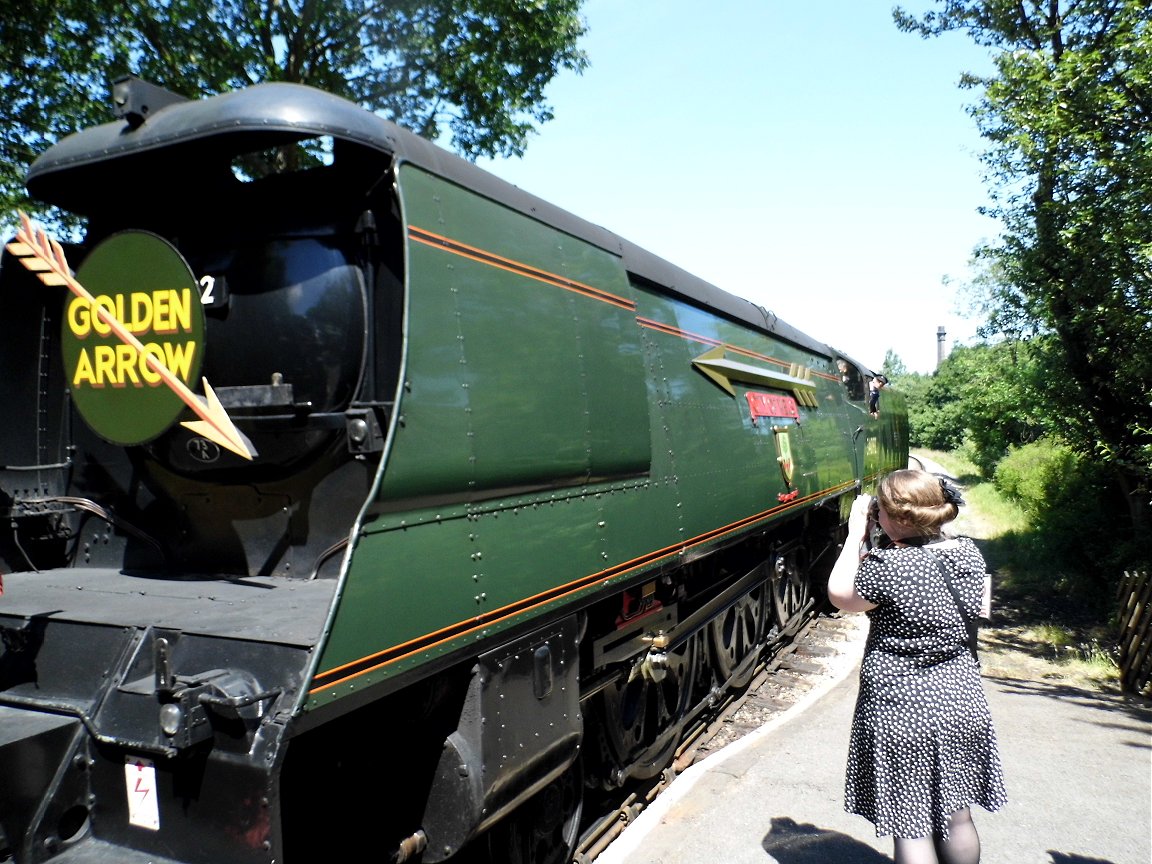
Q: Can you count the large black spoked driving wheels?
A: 3